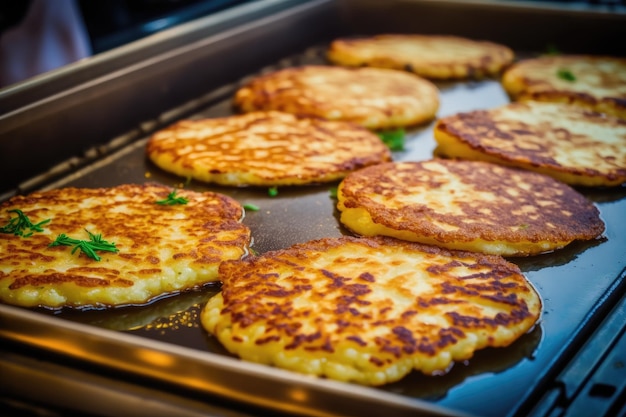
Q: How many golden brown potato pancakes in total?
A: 8